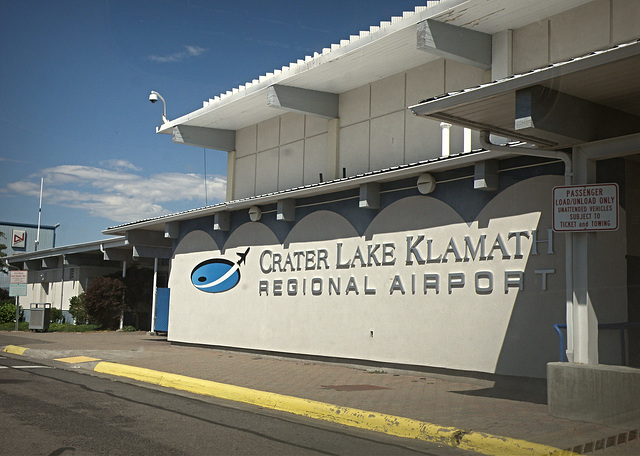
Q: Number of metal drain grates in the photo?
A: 1